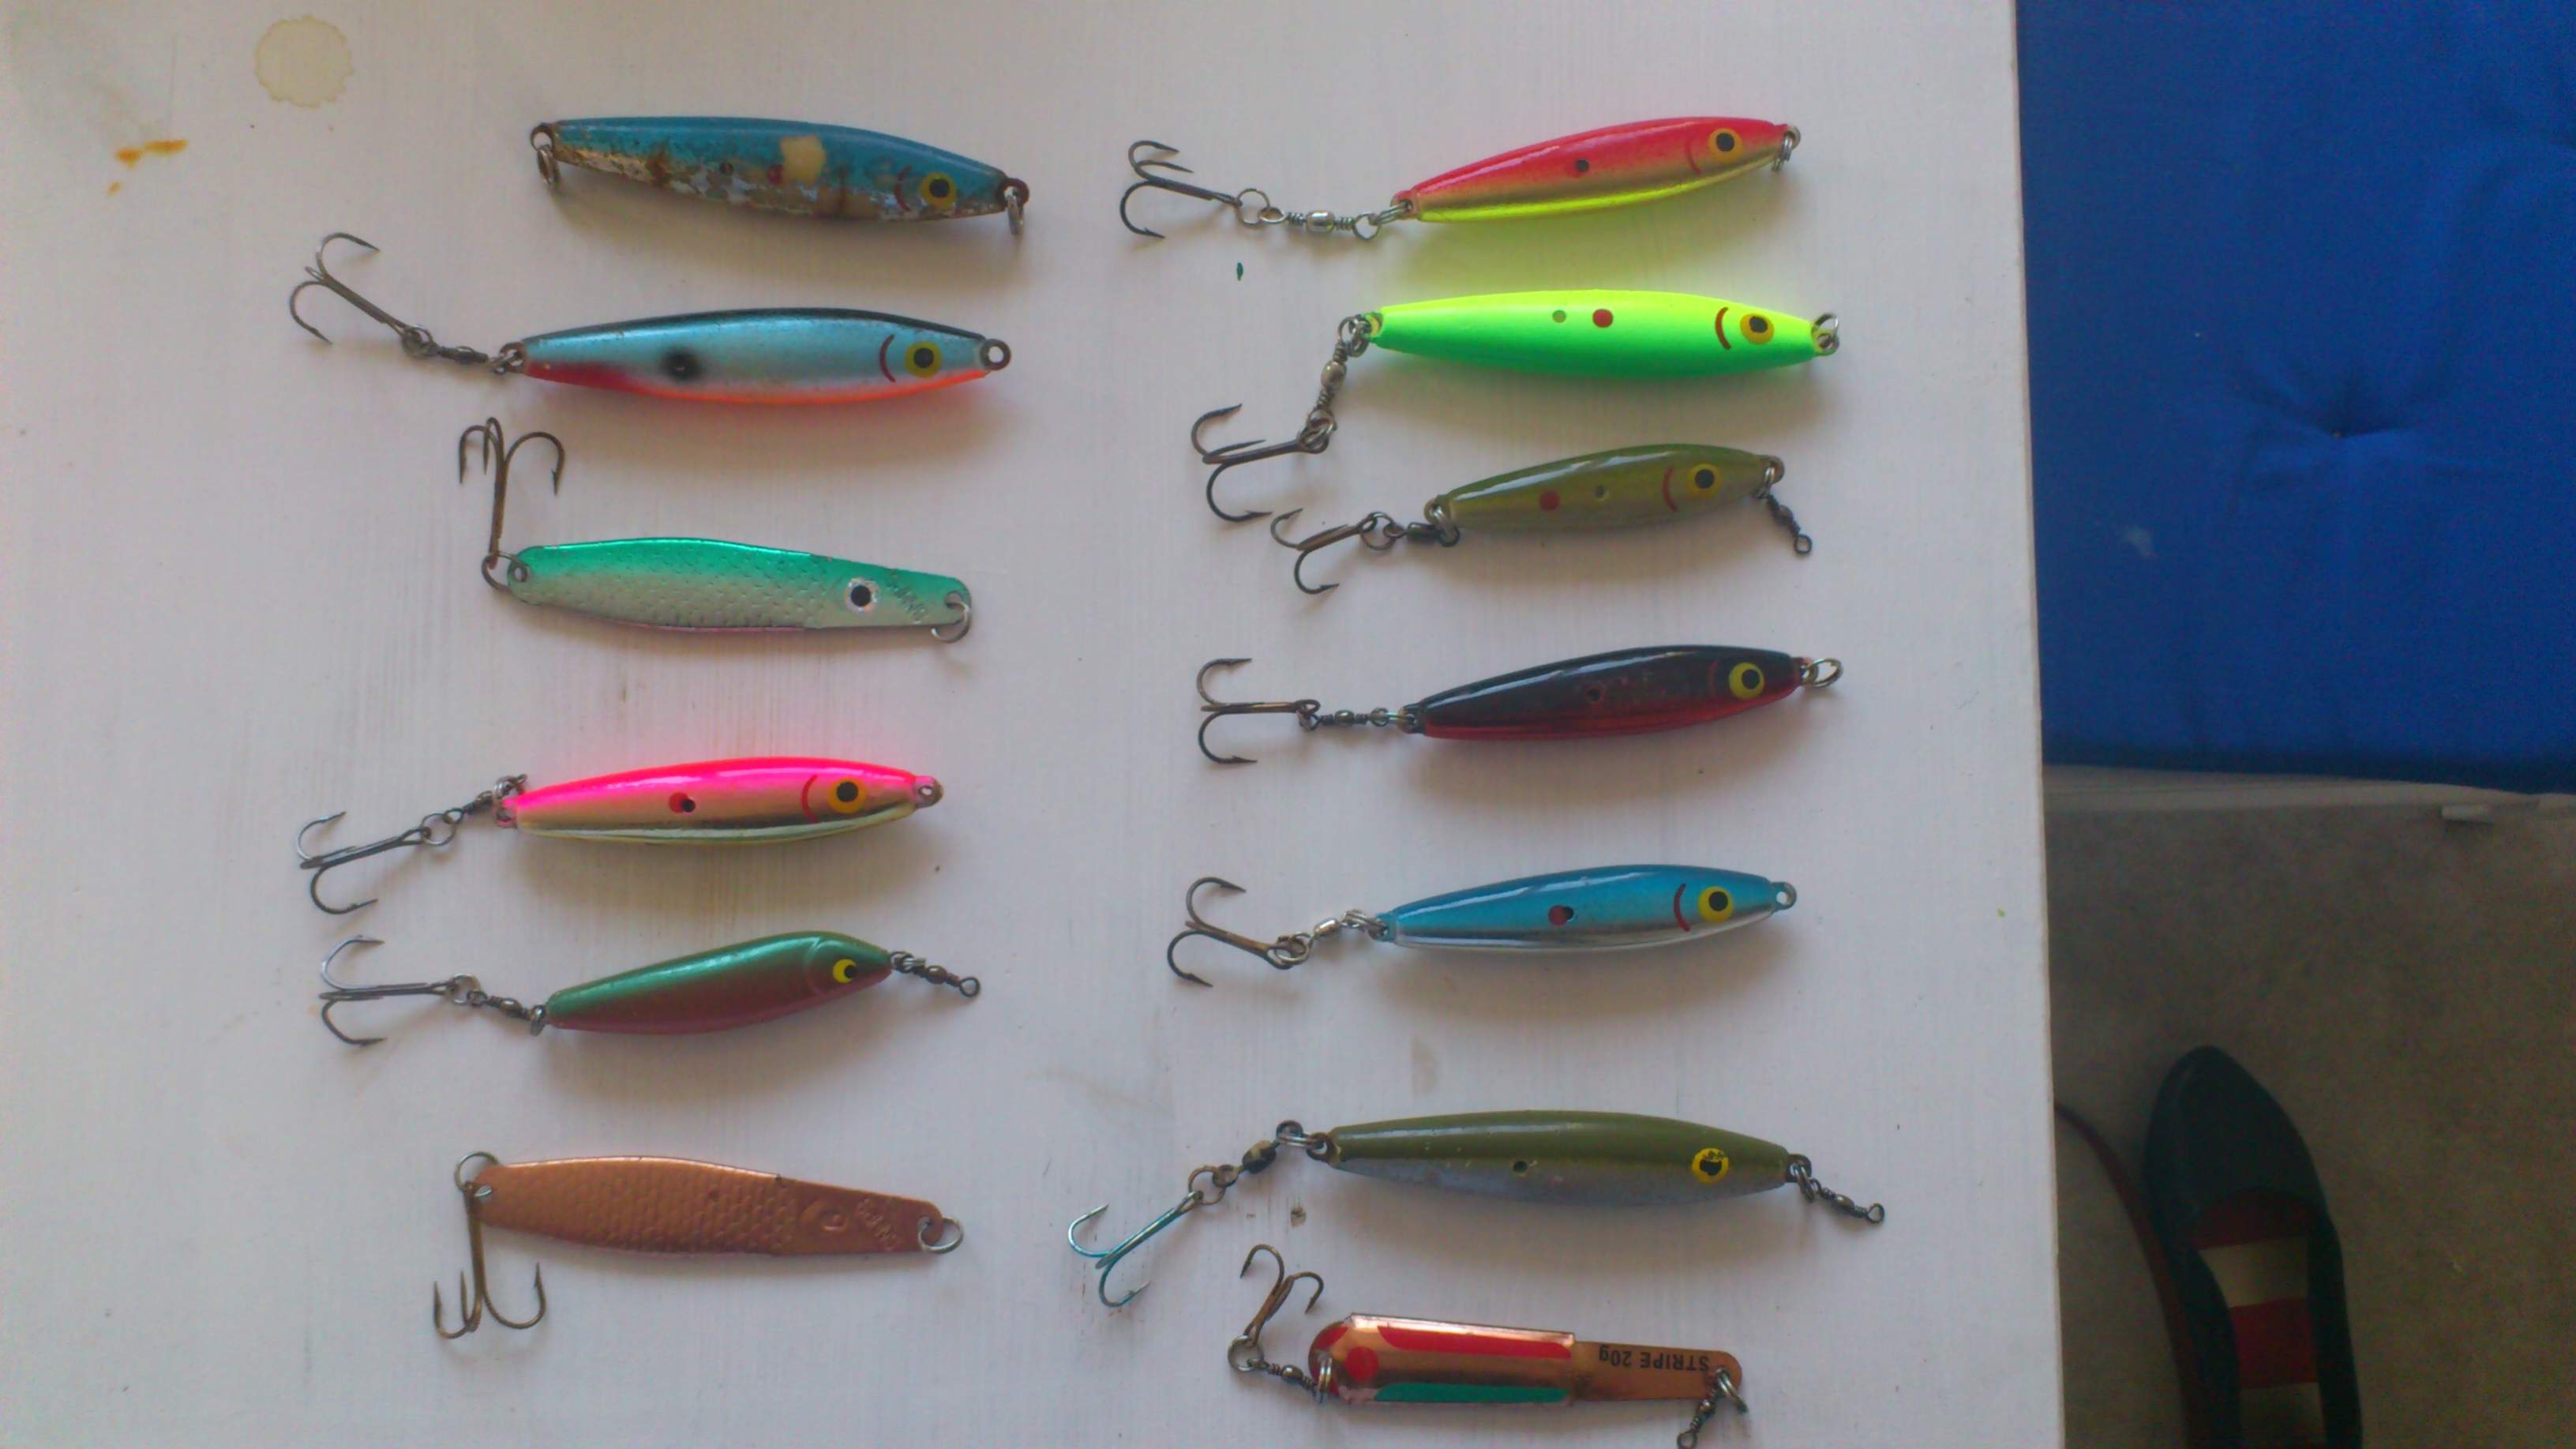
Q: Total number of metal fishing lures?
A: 13